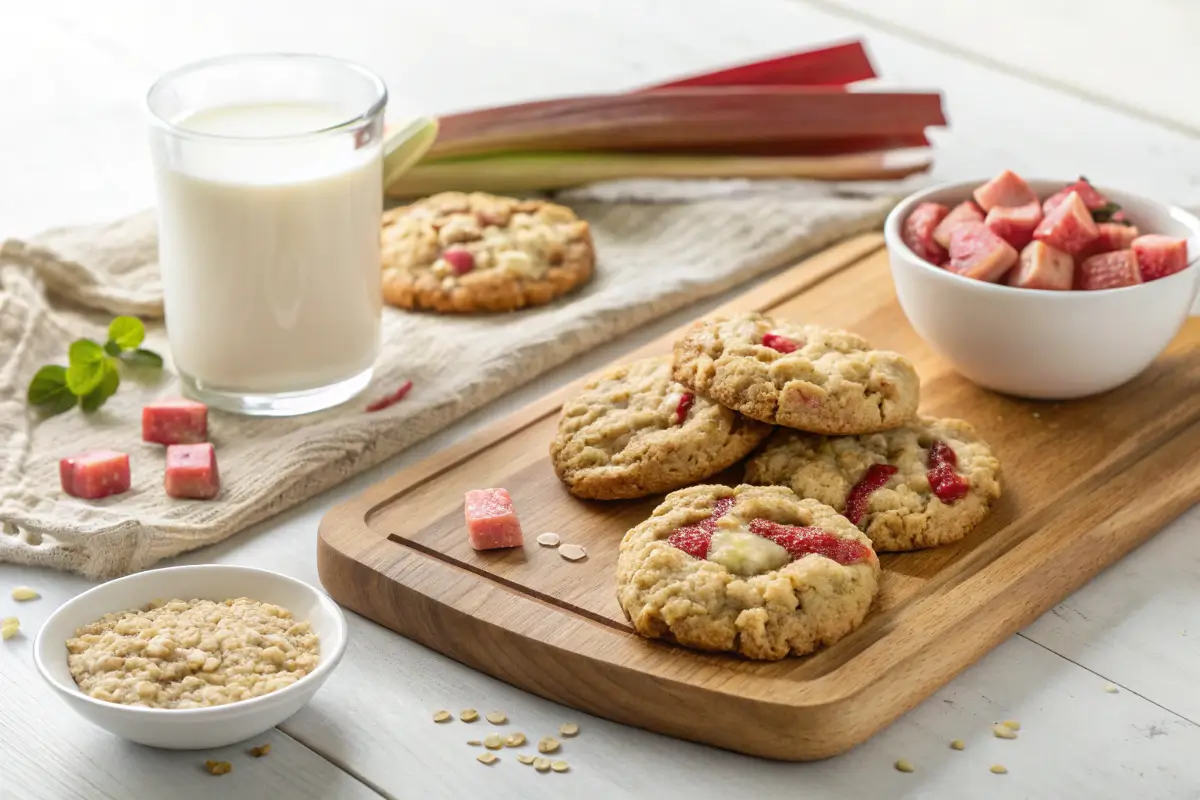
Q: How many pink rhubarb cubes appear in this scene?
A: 15